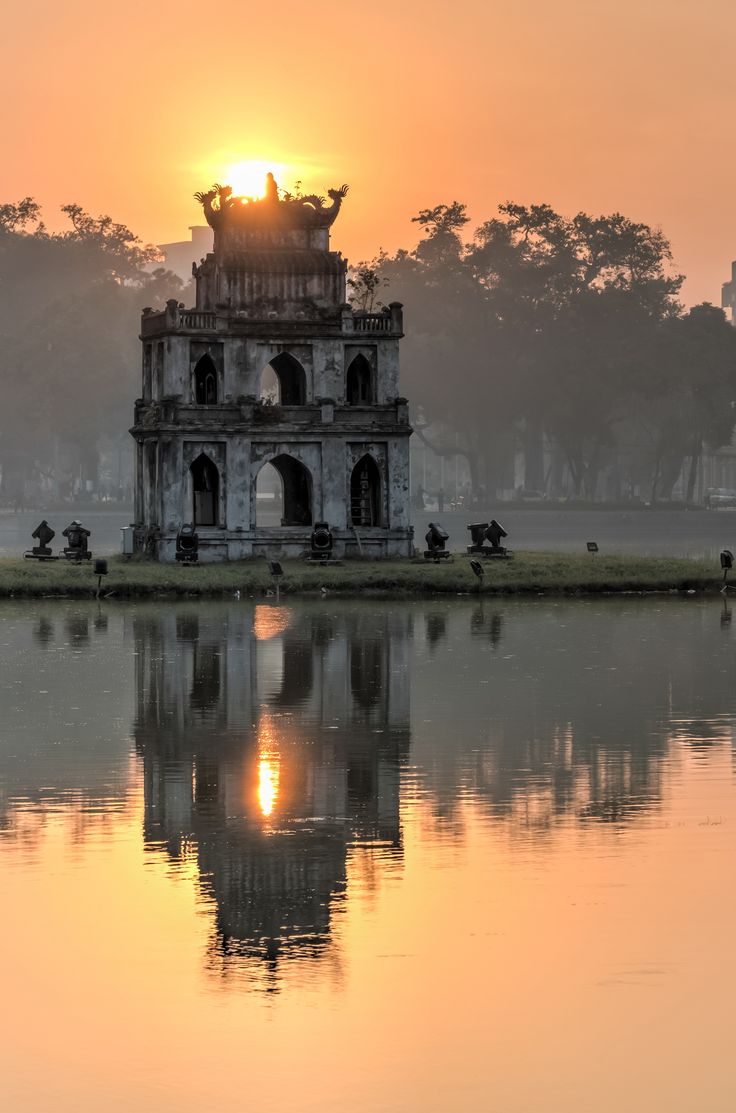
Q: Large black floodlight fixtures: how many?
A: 7